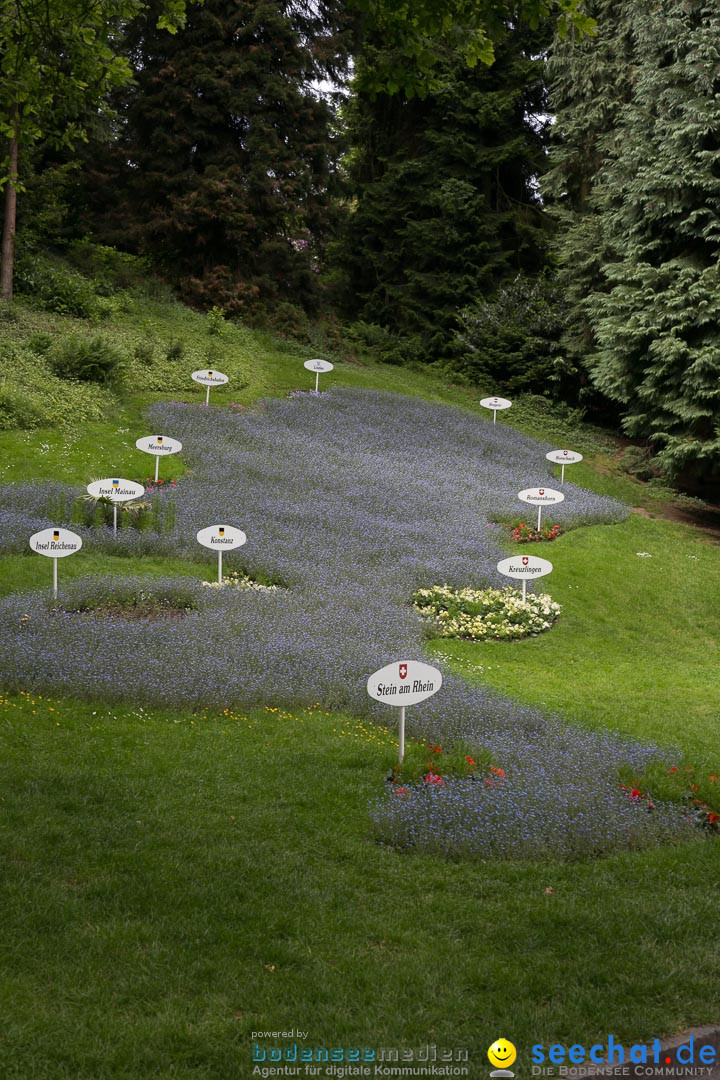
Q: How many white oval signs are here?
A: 11